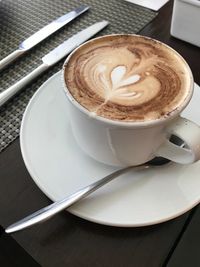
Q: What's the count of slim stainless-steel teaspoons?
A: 1